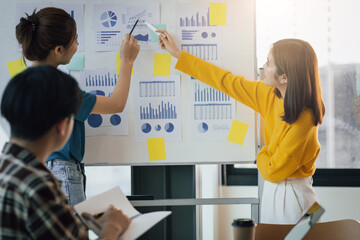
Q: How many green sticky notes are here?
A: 2